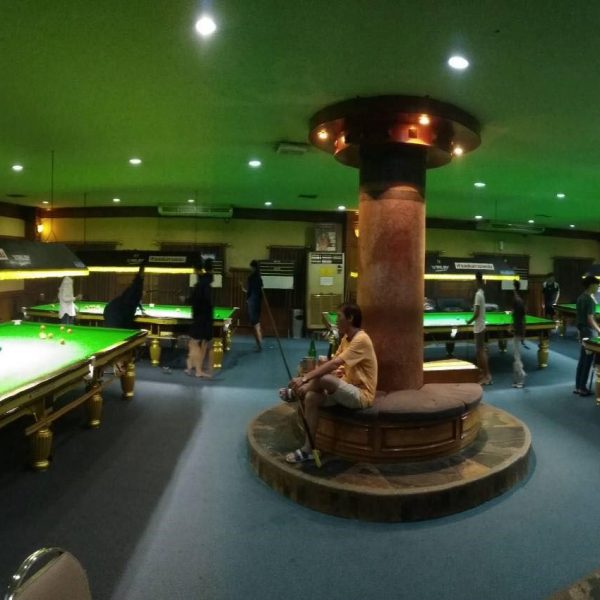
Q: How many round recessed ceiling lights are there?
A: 15